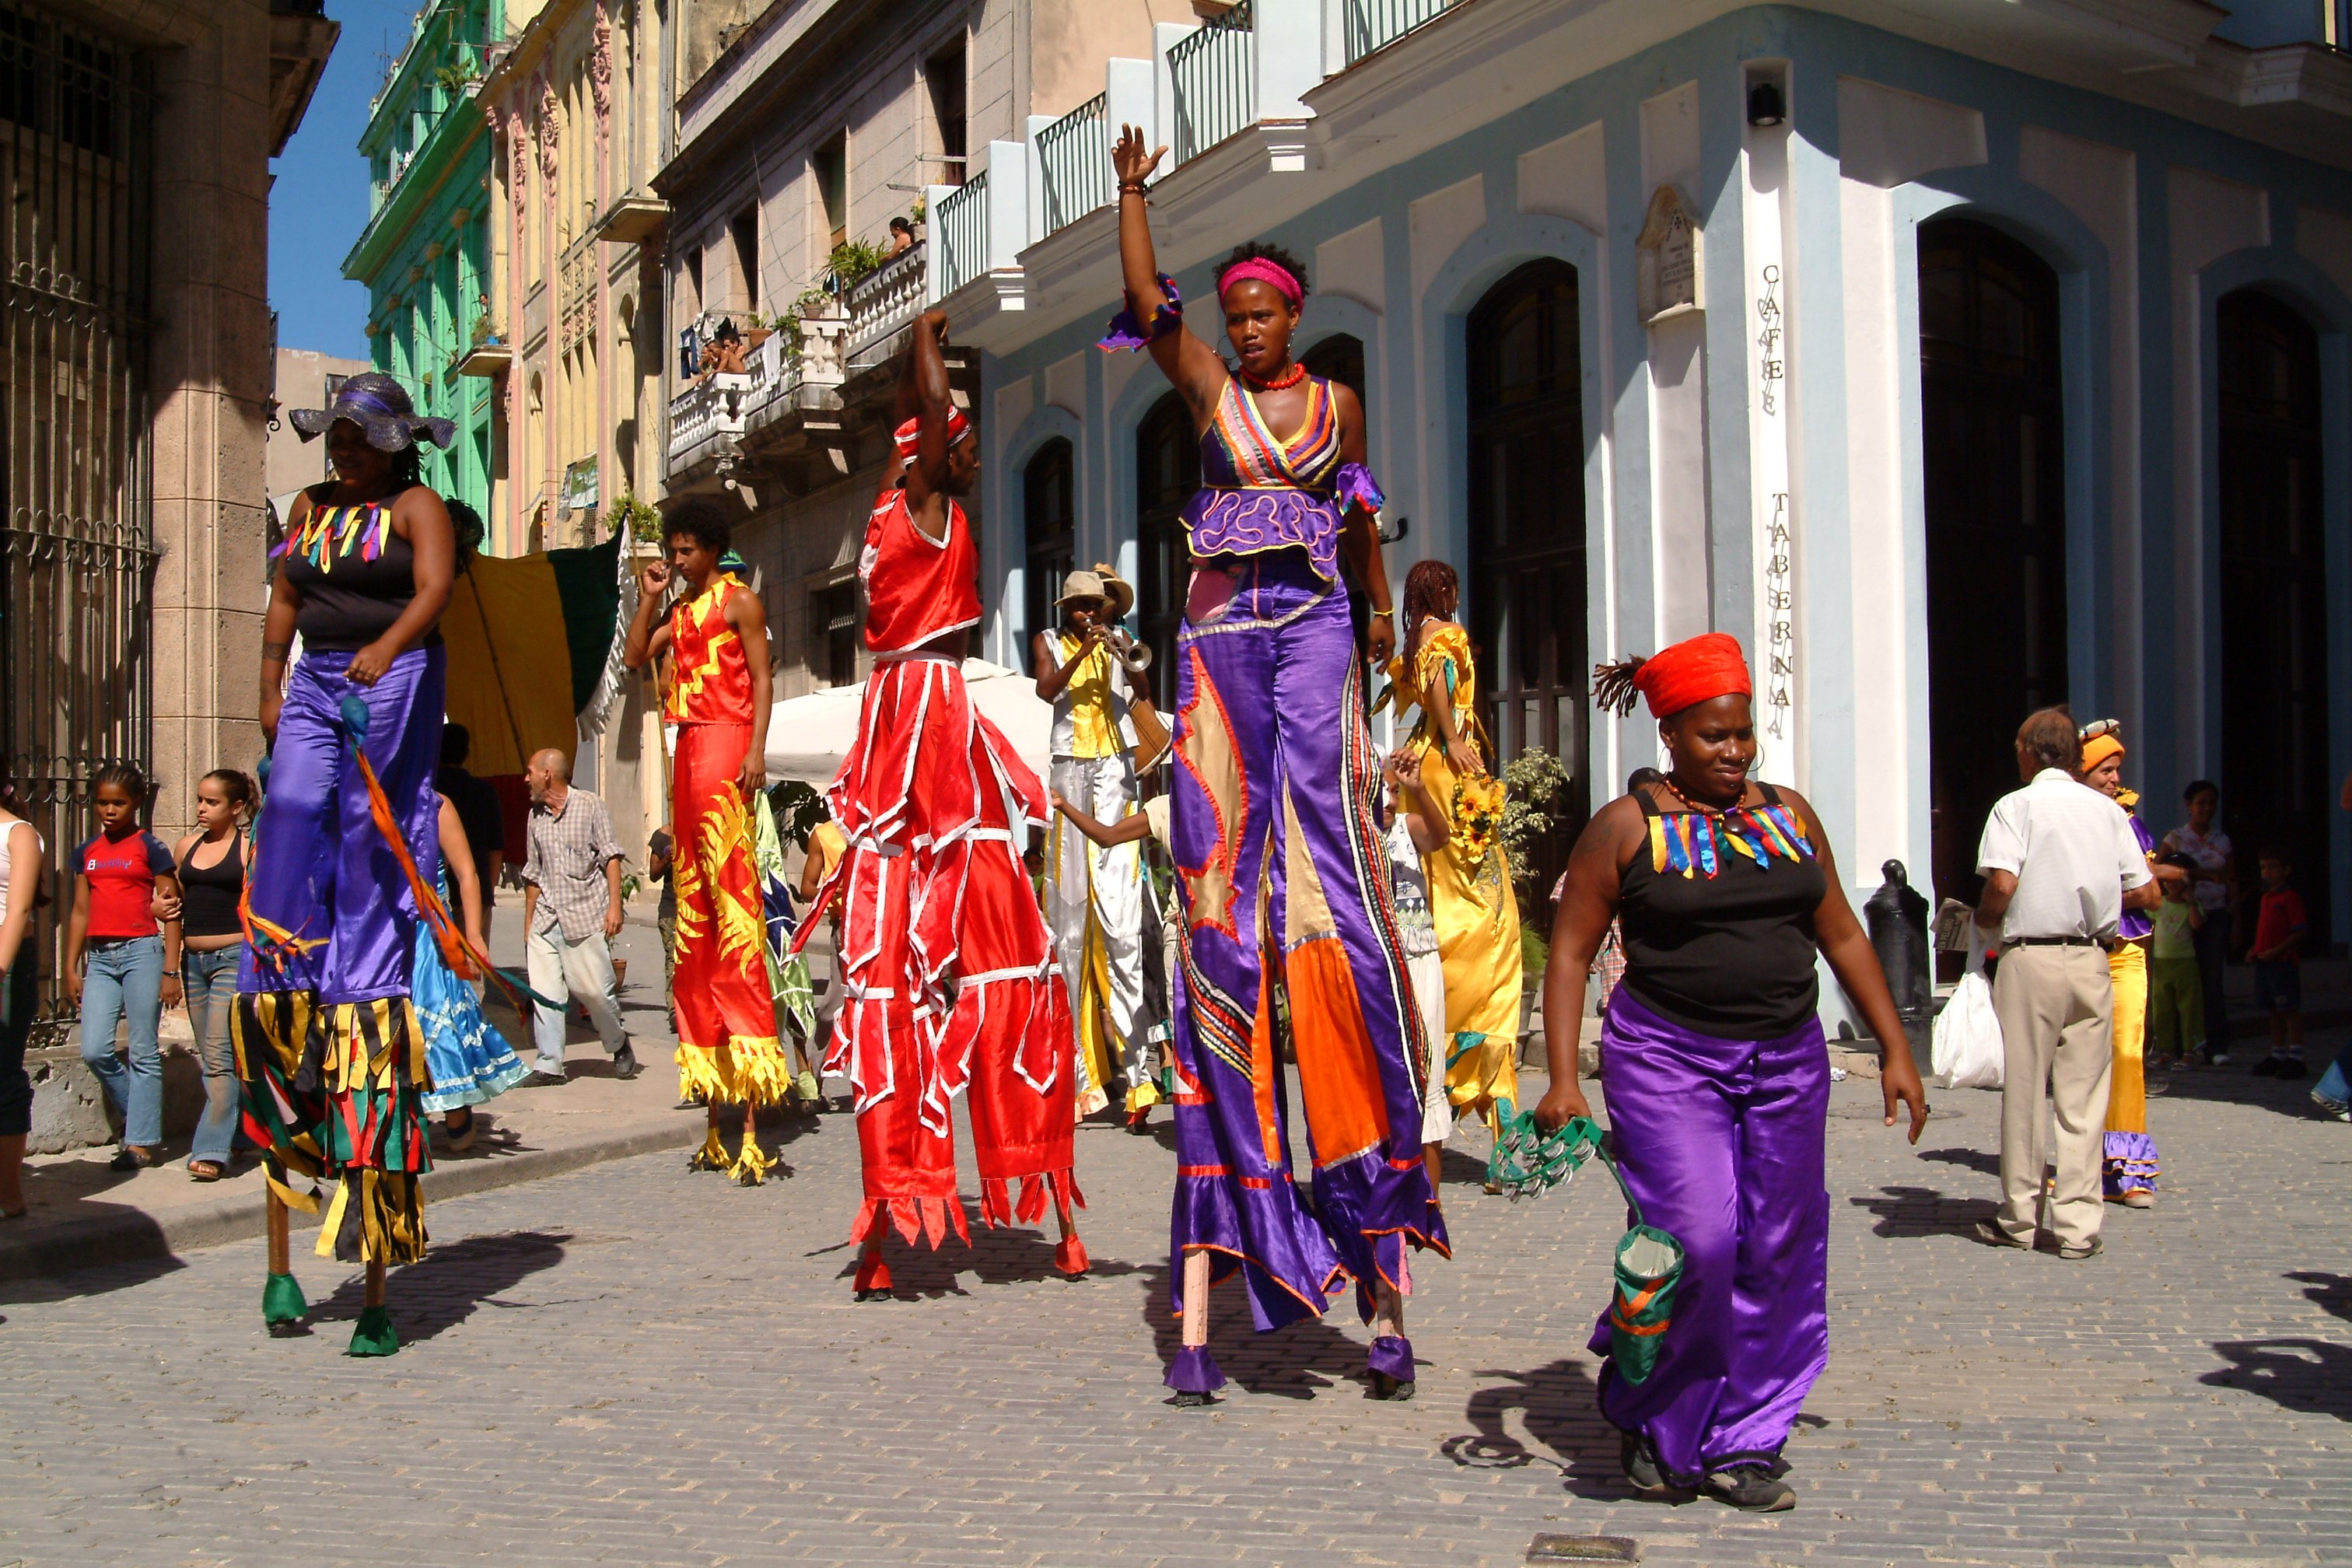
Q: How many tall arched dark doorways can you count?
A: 6